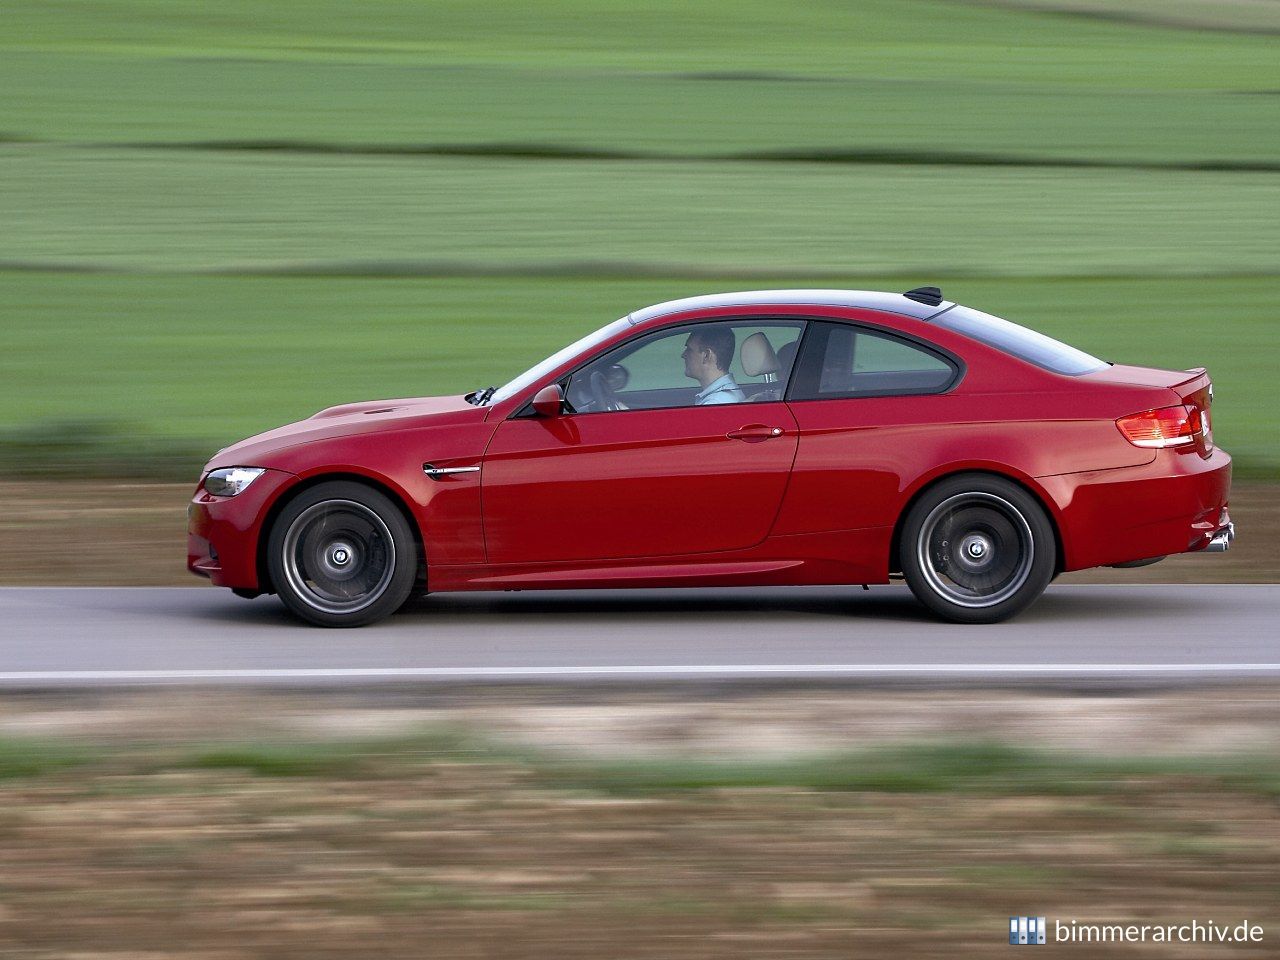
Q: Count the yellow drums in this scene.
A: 0